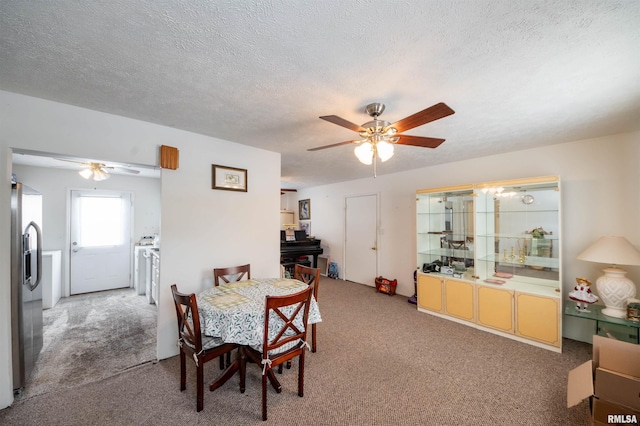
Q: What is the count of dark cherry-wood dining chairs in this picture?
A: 4